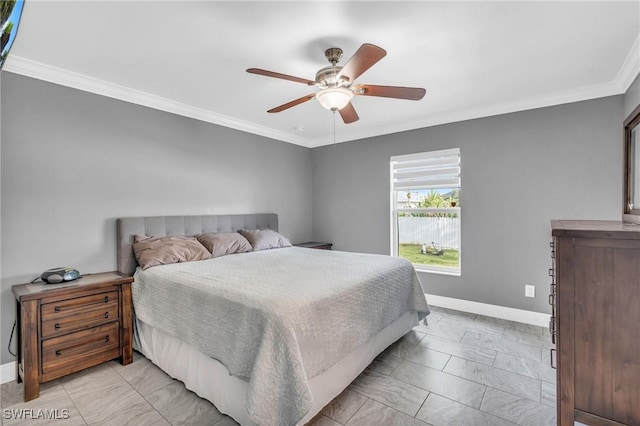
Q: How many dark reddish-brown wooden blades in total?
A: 5